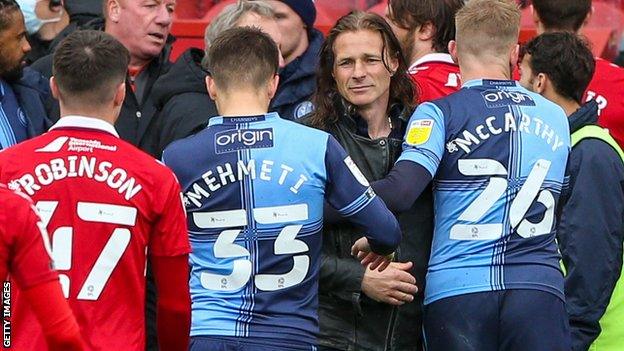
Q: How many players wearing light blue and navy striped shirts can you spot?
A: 2